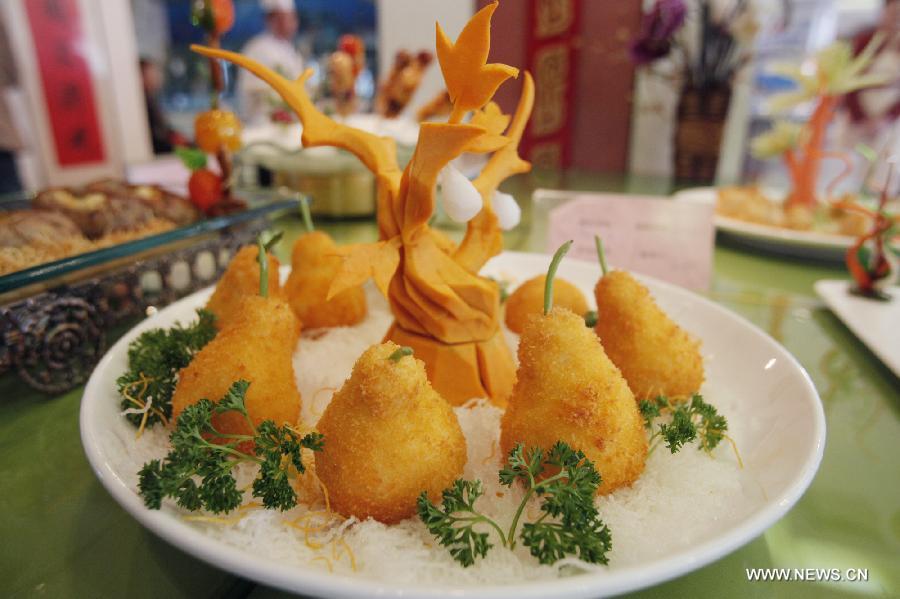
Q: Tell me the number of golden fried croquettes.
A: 7